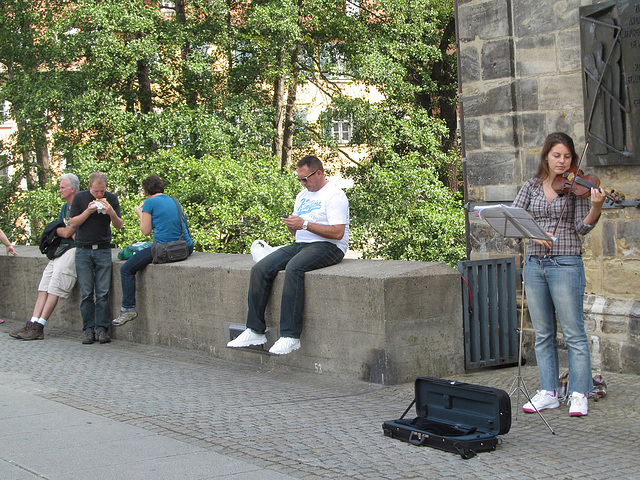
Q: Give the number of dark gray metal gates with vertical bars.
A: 1